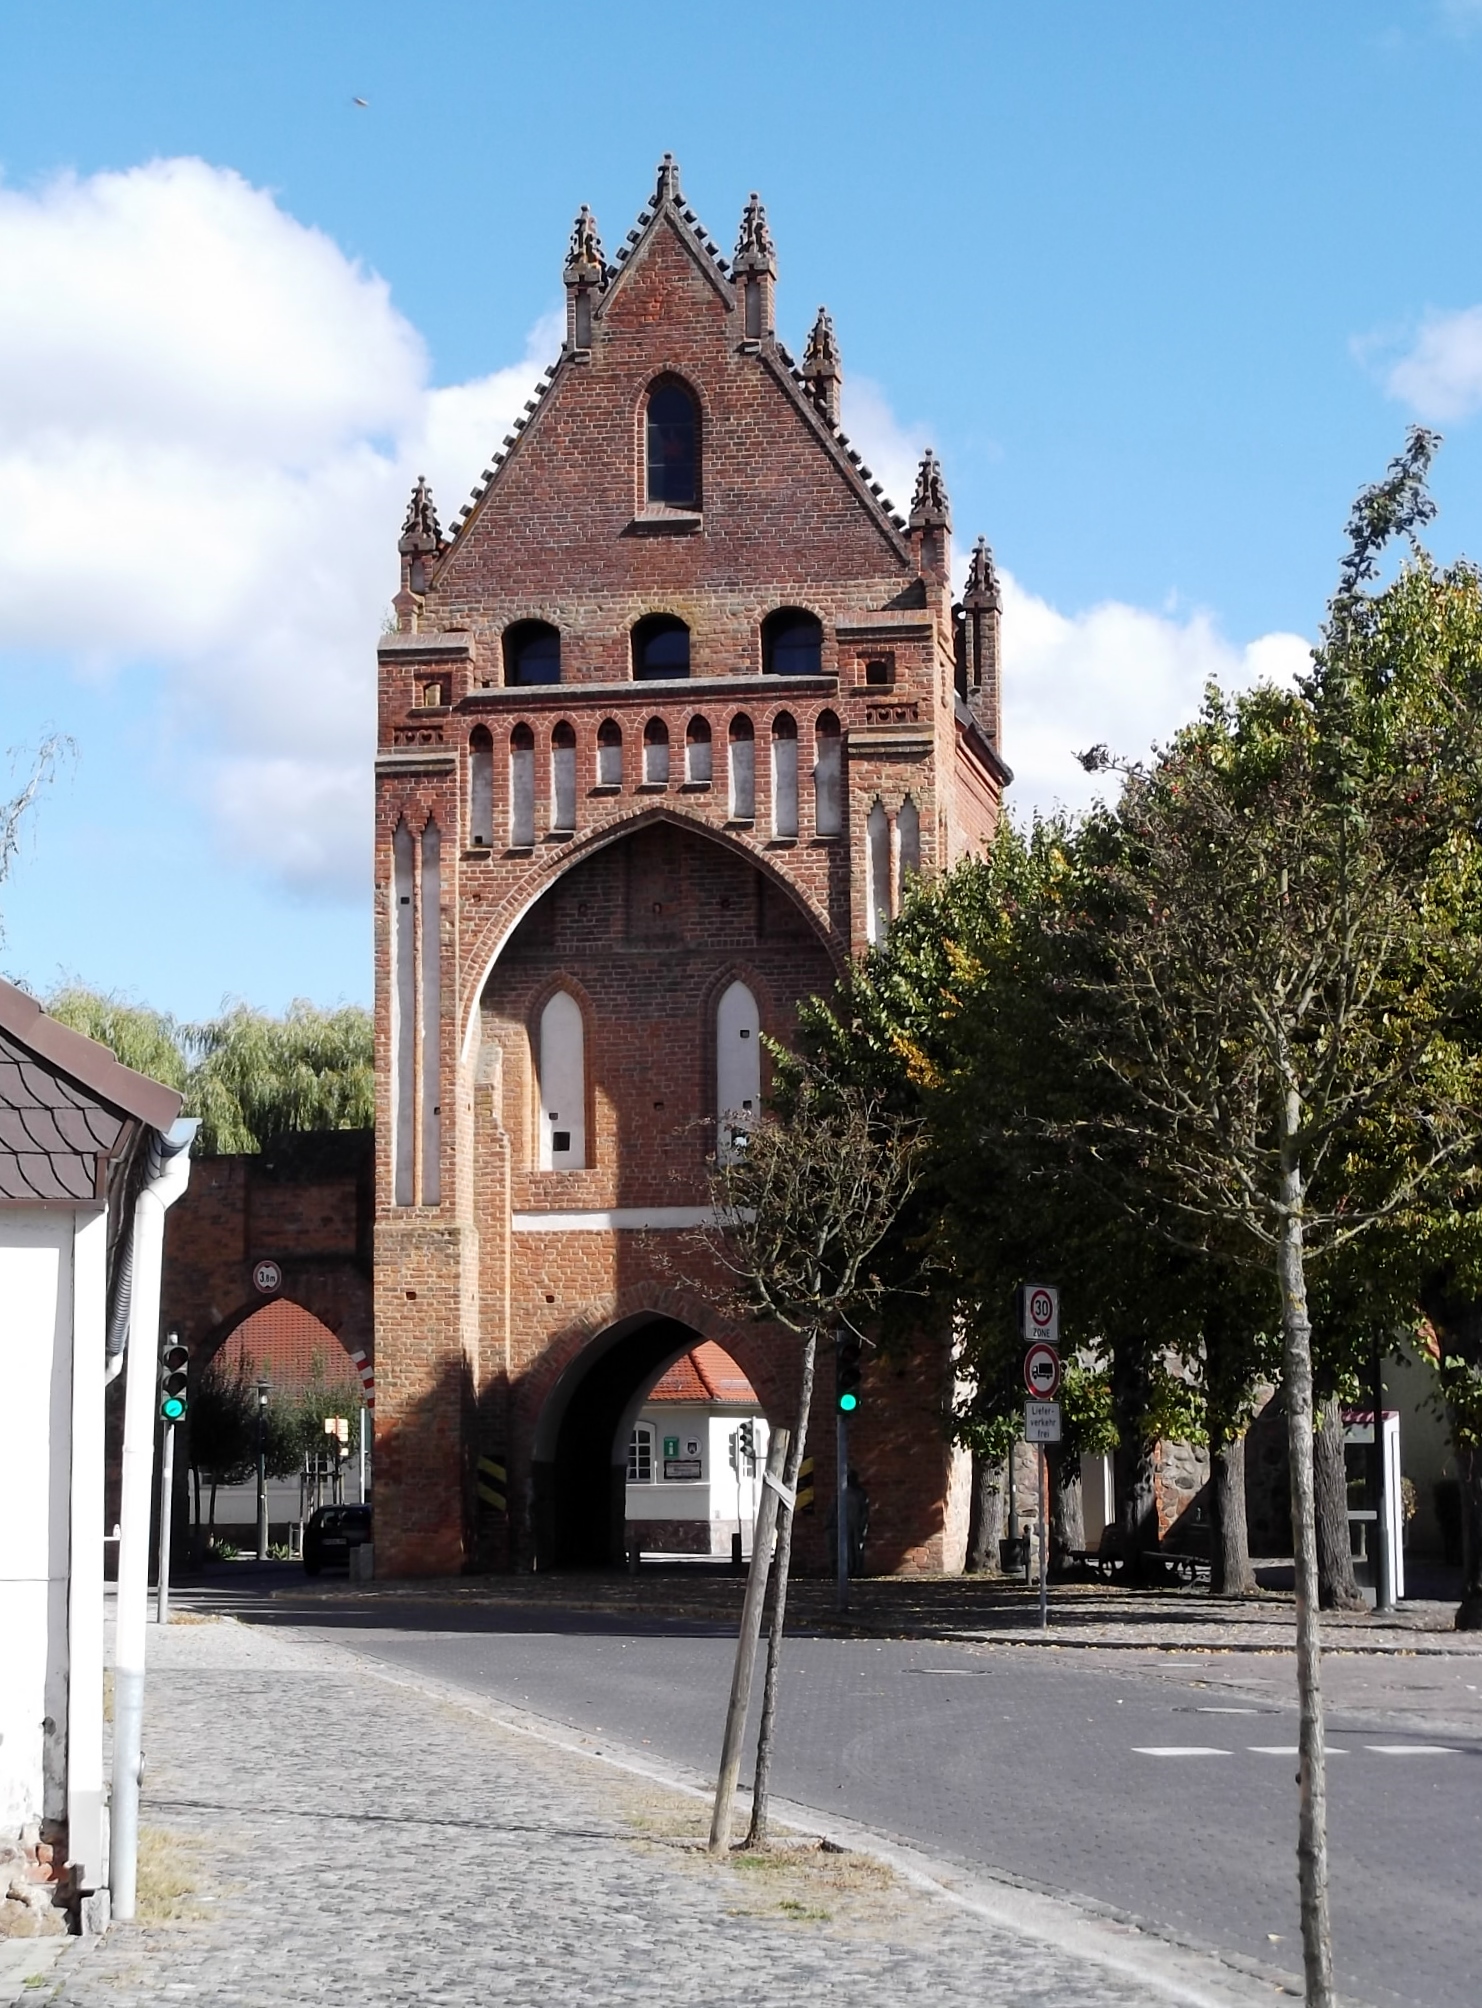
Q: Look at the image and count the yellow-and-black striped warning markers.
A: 2